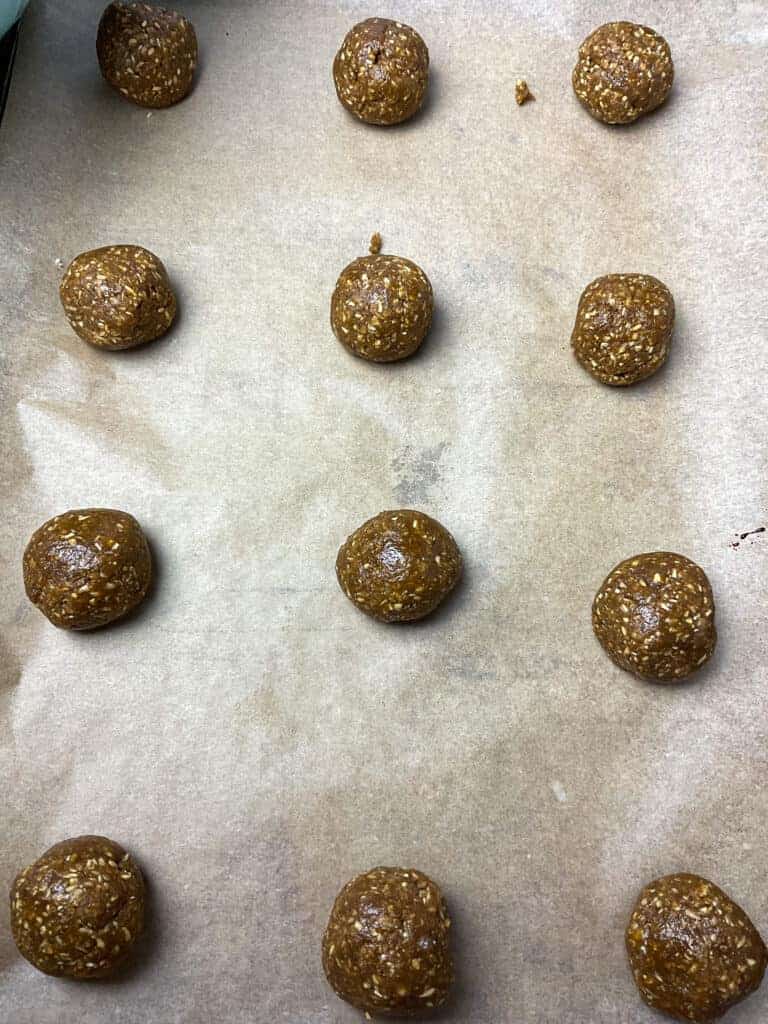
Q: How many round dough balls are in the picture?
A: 12